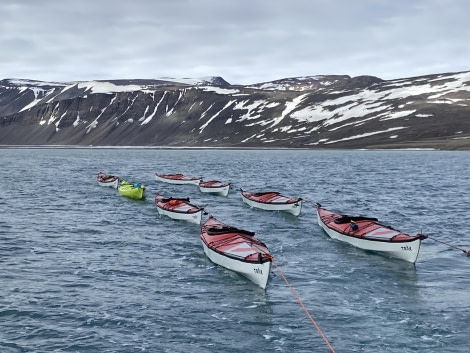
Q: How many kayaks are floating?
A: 8